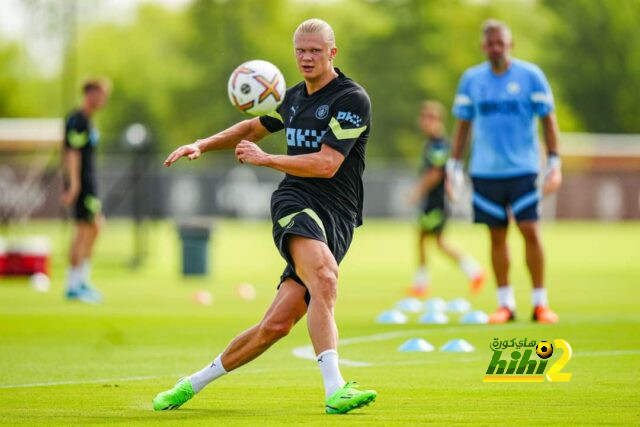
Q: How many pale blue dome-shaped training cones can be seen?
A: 8